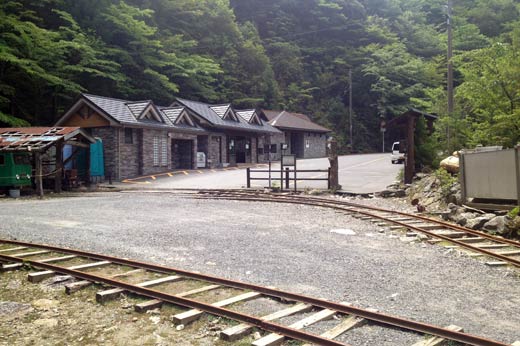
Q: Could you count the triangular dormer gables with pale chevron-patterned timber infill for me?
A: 4